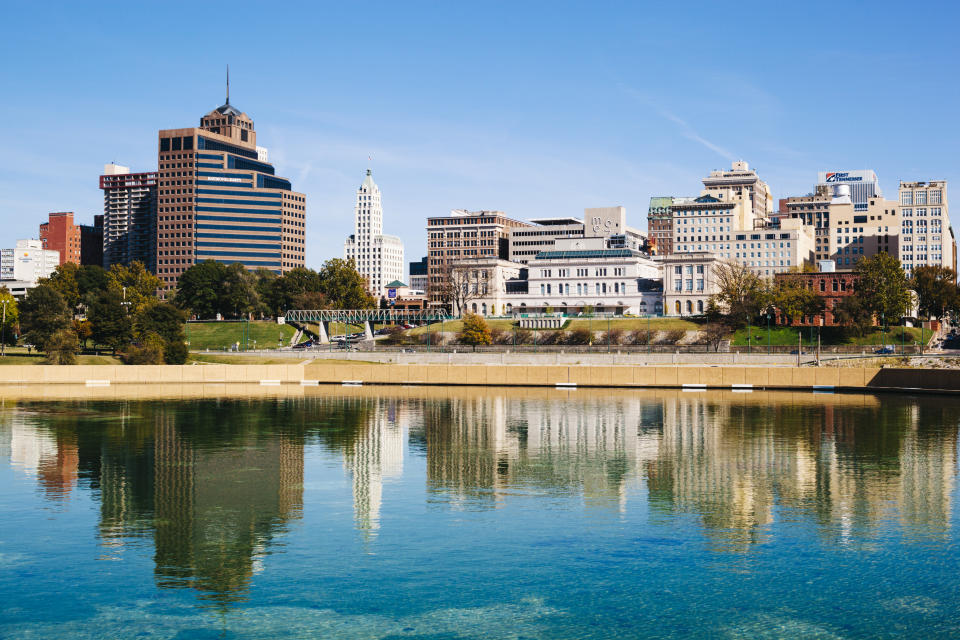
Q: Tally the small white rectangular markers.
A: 8